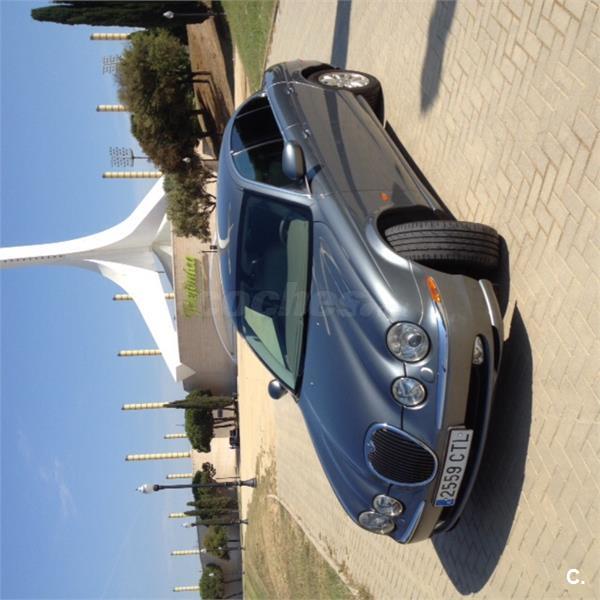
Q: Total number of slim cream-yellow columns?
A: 12